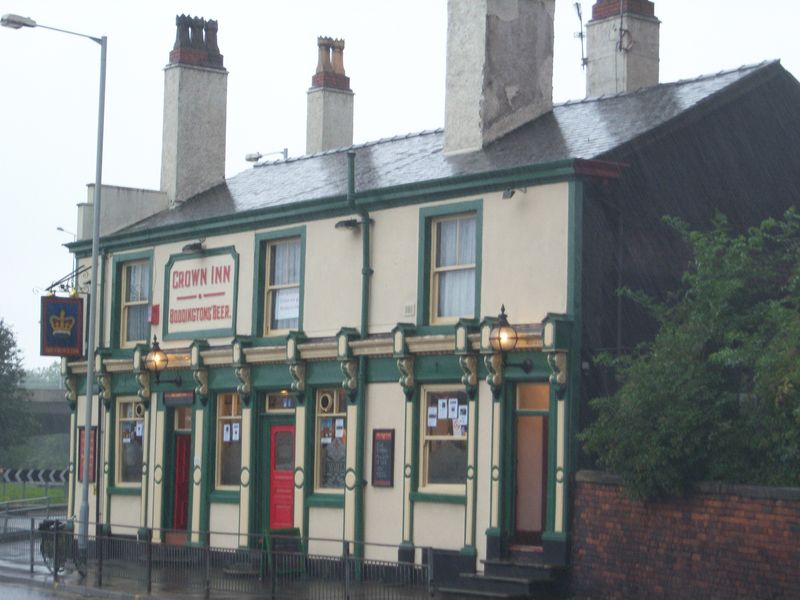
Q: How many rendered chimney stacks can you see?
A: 4